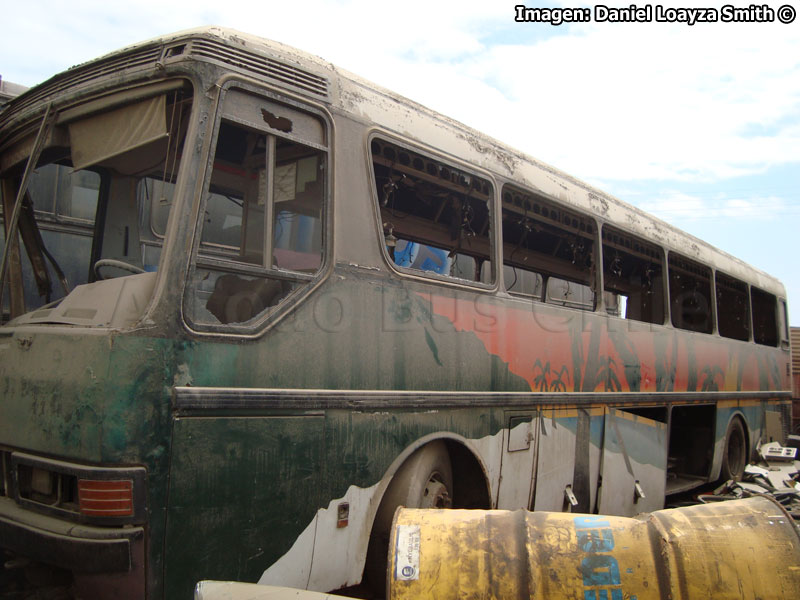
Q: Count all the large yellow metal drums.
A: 1